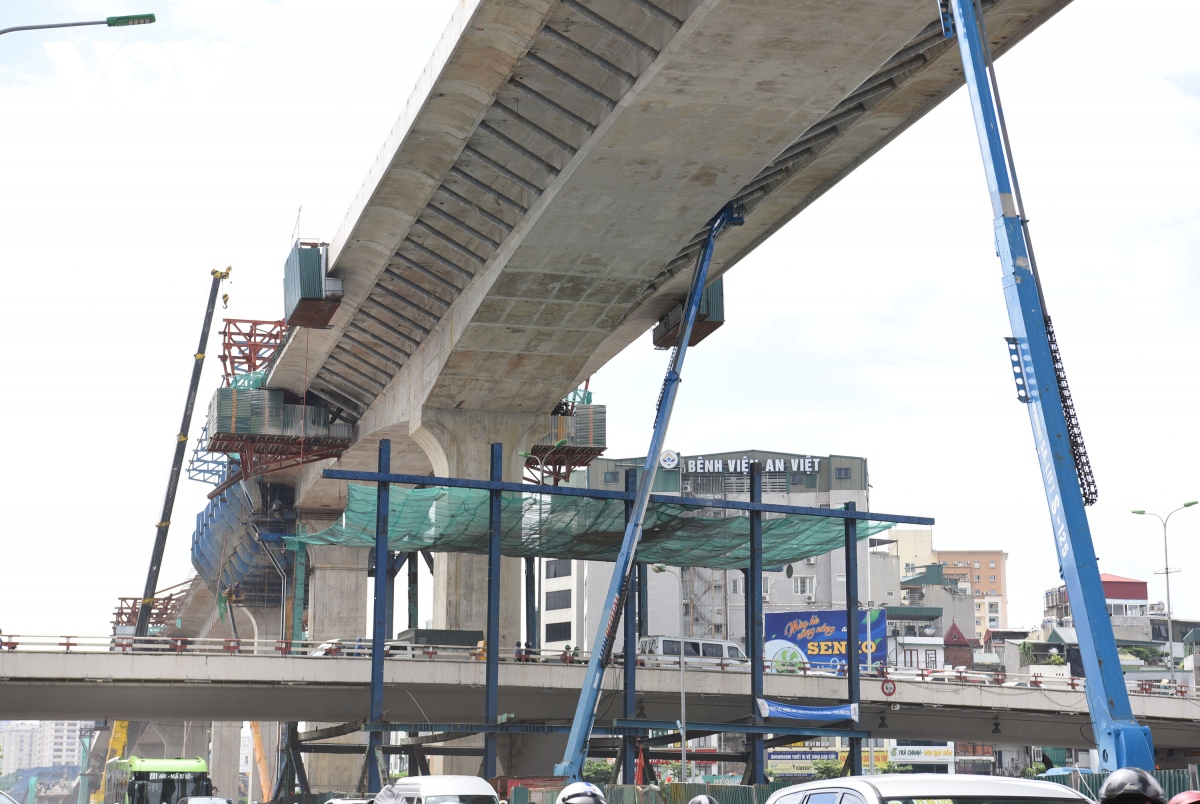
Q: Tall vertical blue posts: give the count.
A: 5